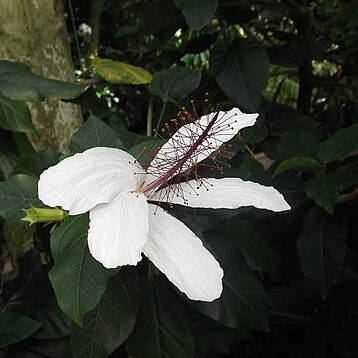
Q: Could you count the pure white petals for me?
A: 5